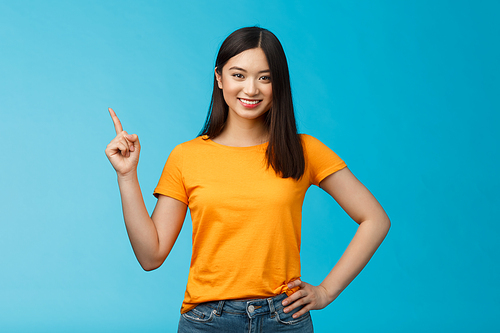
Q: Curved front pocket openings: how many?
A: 2